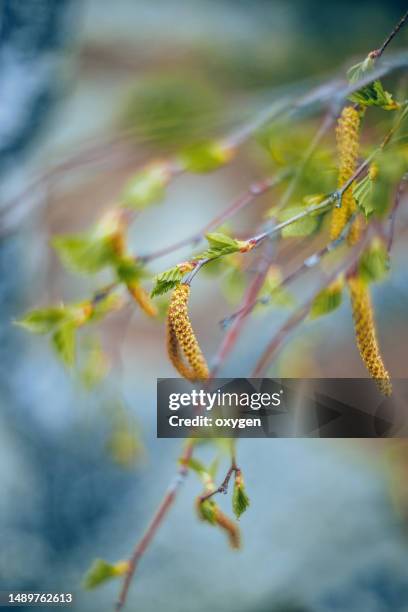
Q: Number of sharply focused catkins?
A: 3